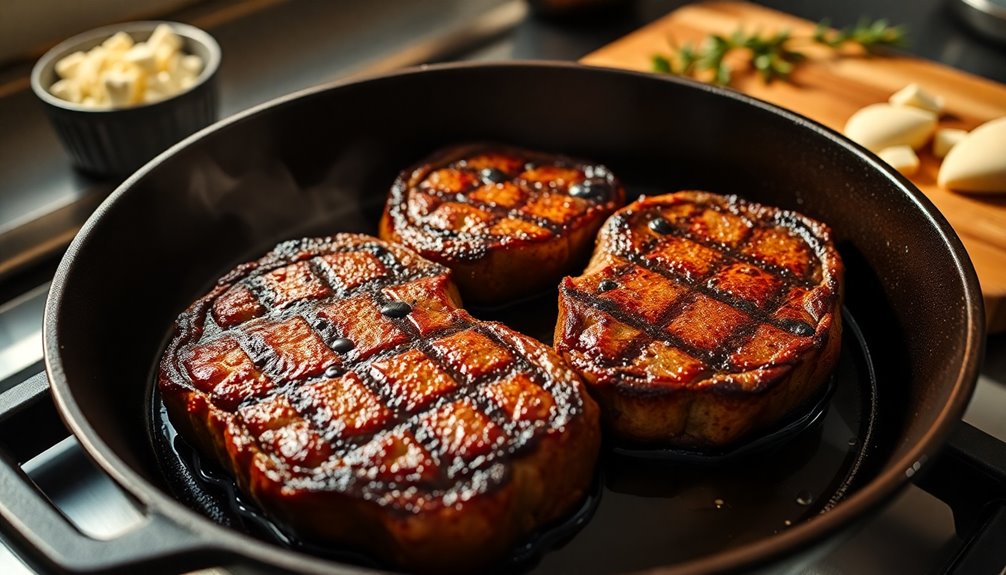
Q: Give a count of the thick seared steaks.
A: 3